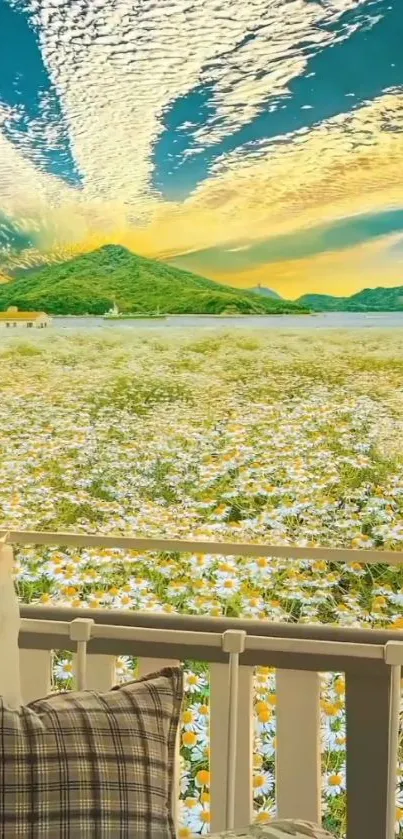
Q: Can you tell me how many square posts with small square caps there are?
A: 3